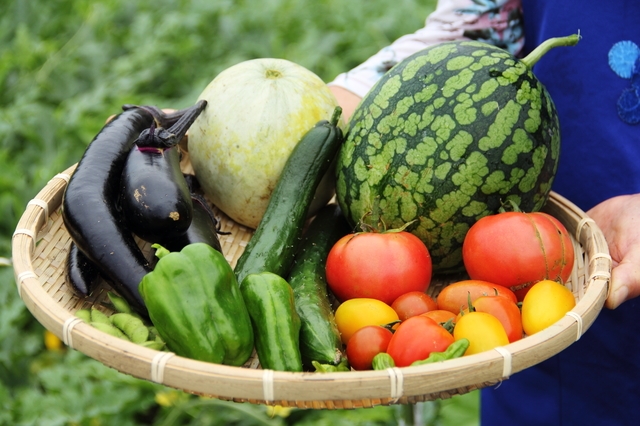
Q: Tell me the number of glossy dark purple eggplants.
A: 4